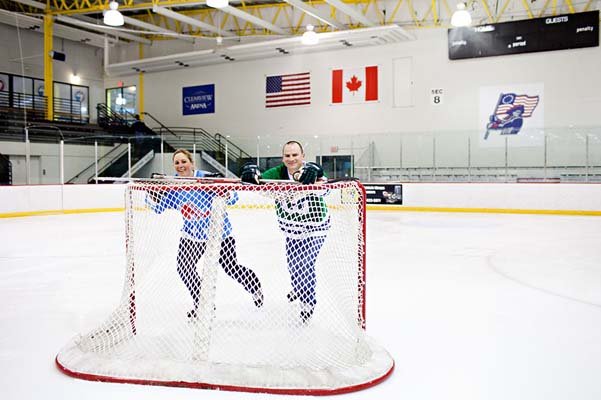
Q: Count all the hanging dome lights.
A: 4